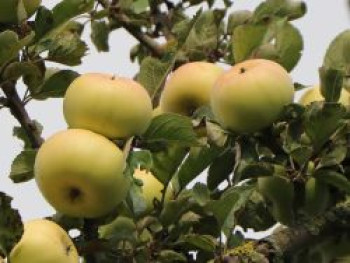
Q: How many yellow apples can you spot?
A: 7